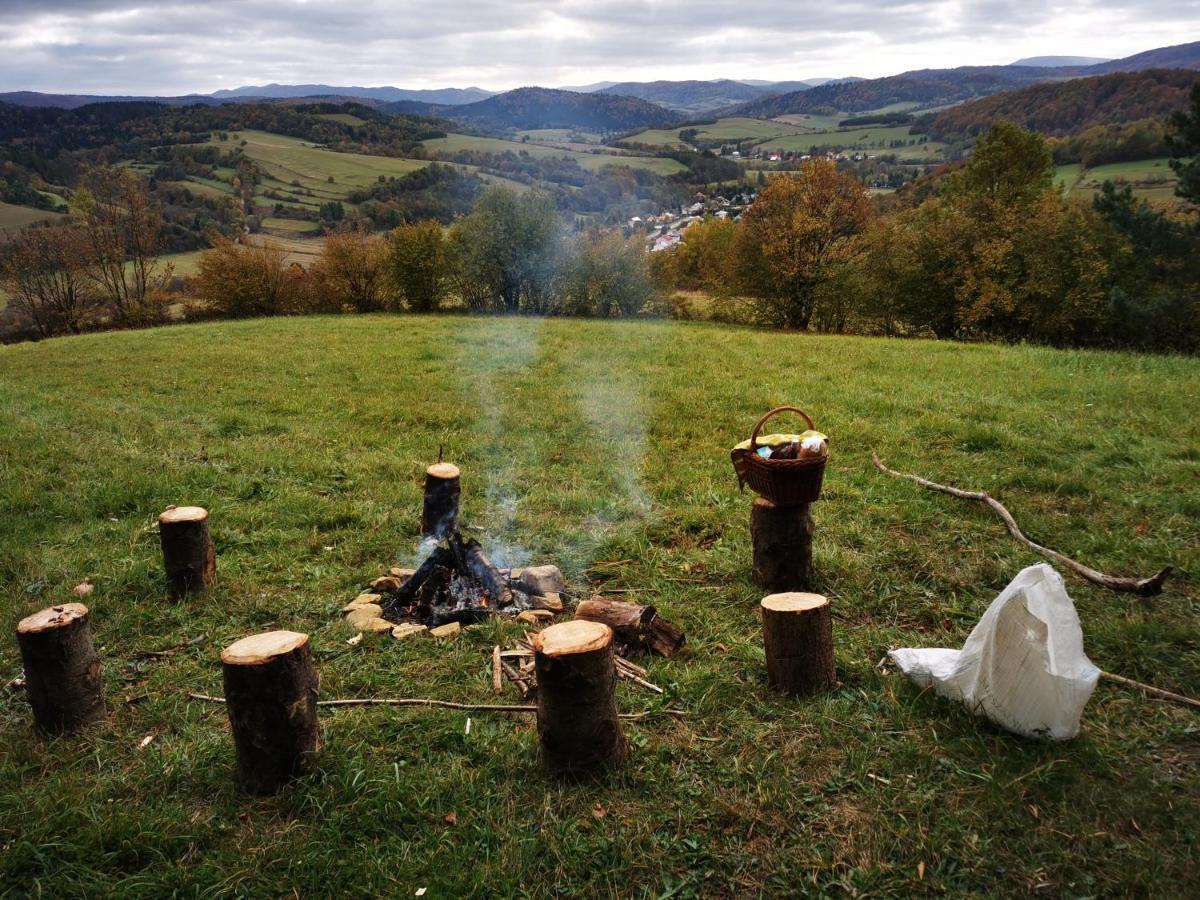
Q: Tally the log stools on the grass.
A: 7